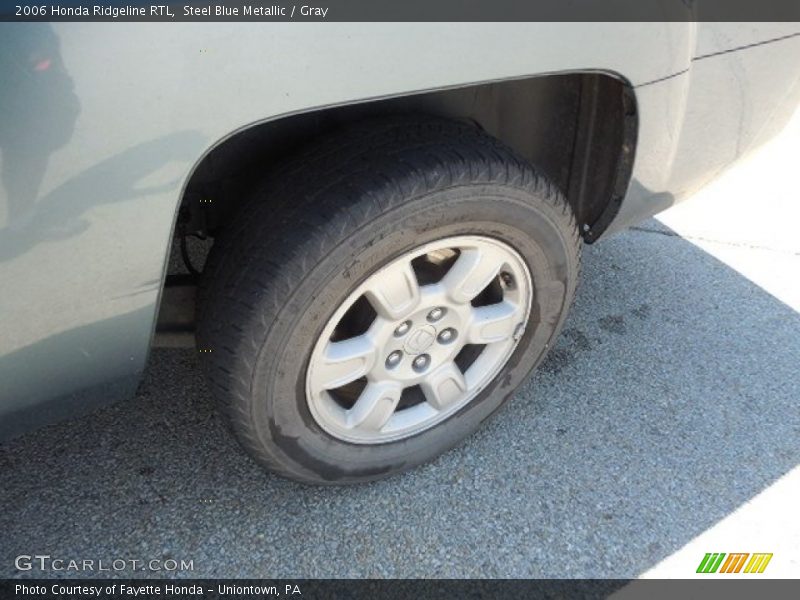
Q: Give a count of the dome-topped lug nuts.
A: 5